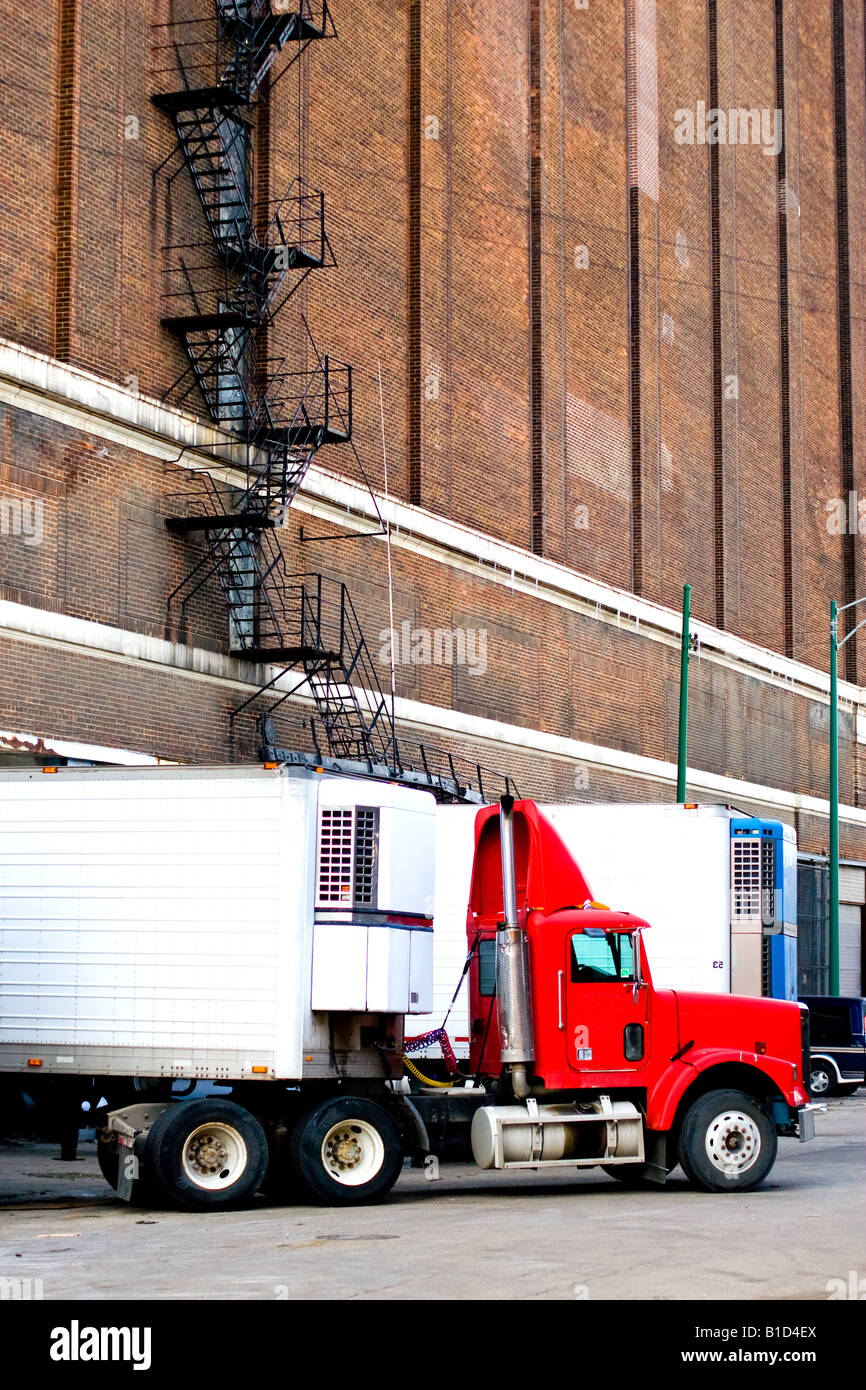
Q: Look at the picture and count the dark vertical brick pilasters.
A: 8